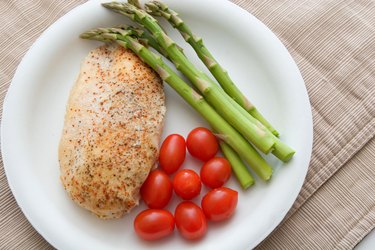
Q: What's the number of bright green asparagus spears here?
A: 5